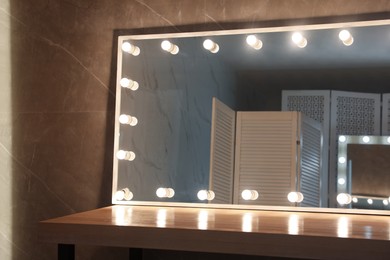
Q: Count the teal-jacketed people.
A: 0